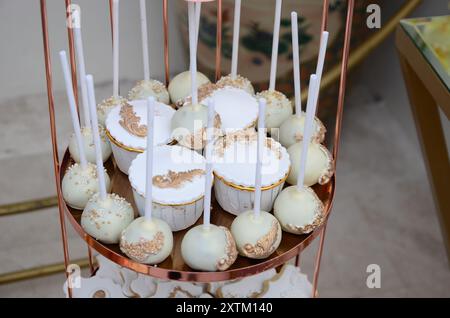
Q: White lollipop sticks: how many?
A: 15